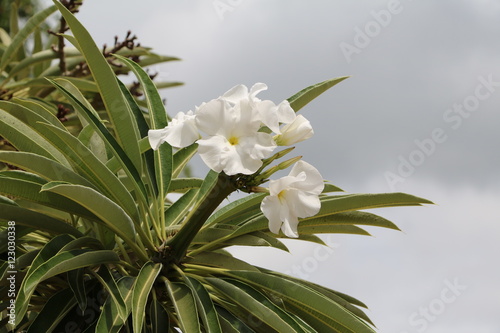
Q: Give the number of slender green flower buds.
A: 2